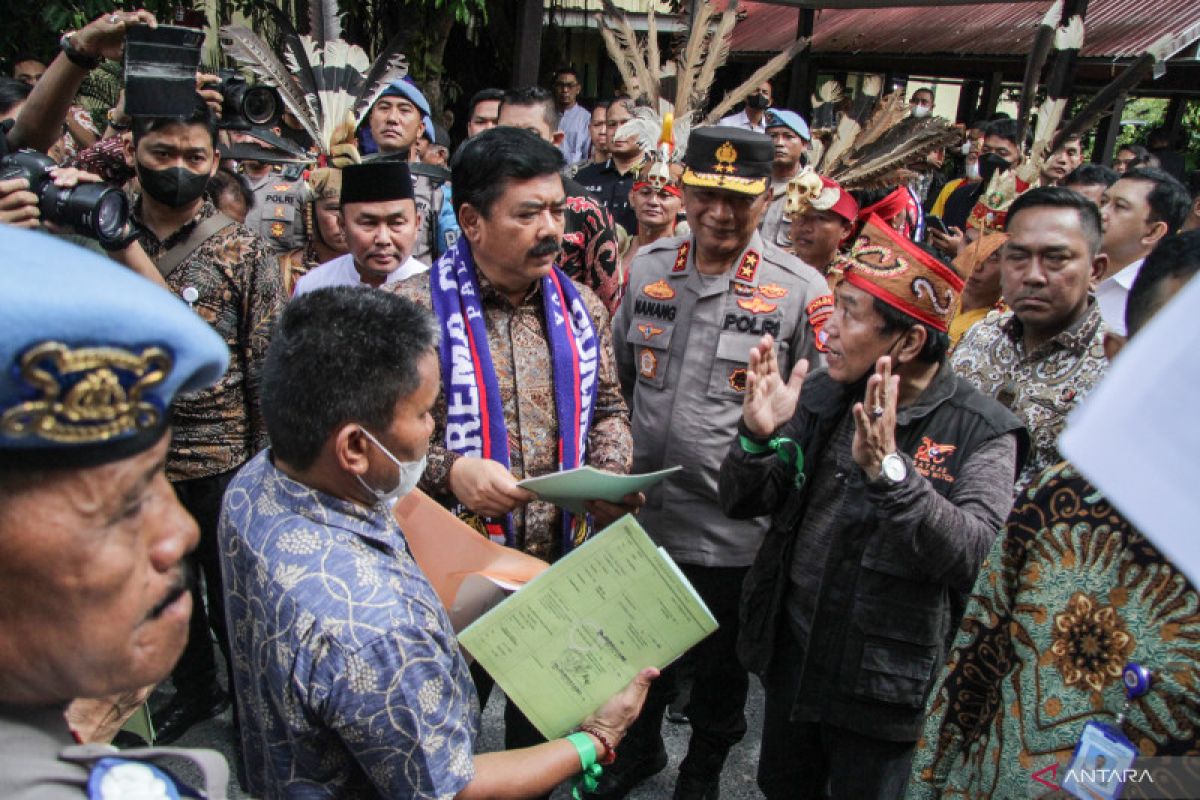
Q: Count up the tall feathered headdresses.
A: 4